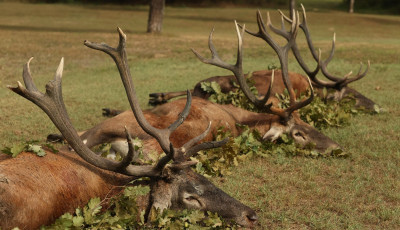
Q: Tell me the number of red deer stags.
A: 3